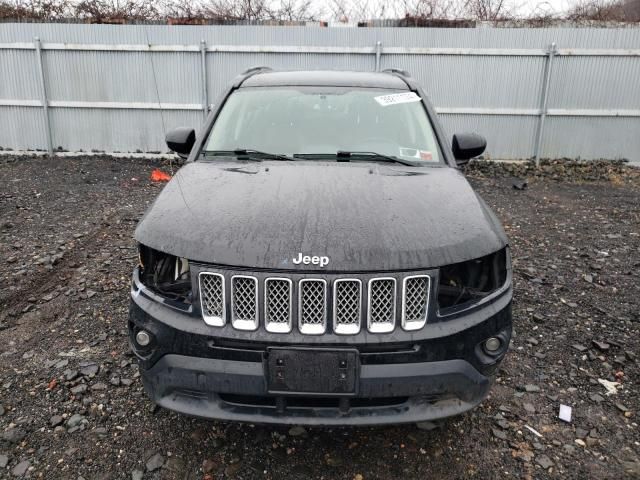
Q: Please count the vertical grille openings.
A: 7